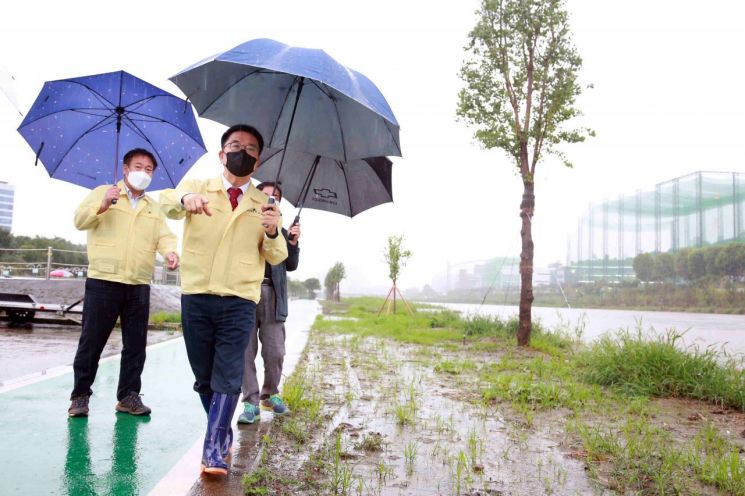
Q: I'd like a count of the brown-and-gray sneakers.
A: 2